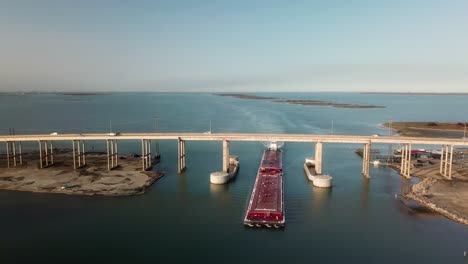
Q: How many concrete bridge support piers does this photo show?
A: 11